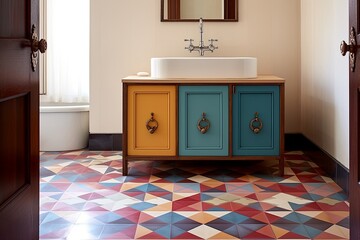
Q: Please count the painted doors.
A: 3